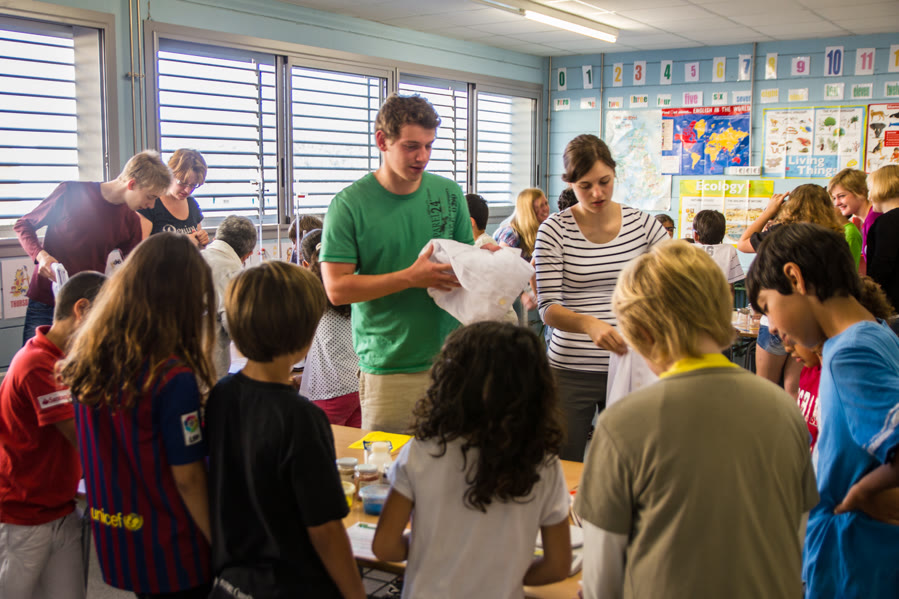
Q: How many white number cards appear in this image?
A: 13